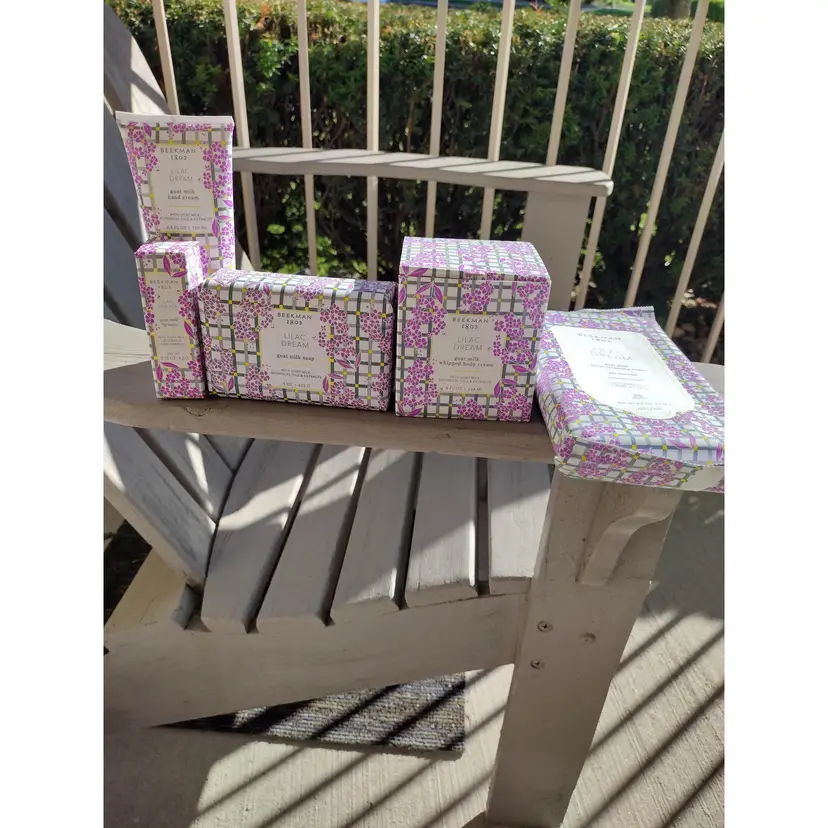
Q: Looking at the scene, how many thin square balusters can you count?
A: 11